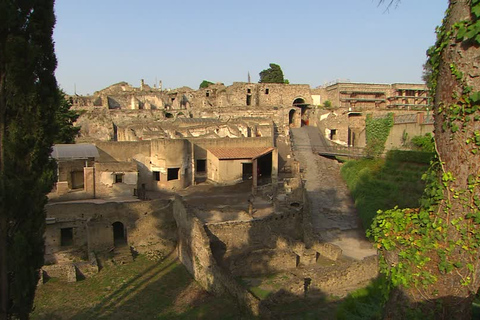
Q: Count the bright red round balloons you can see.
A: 0